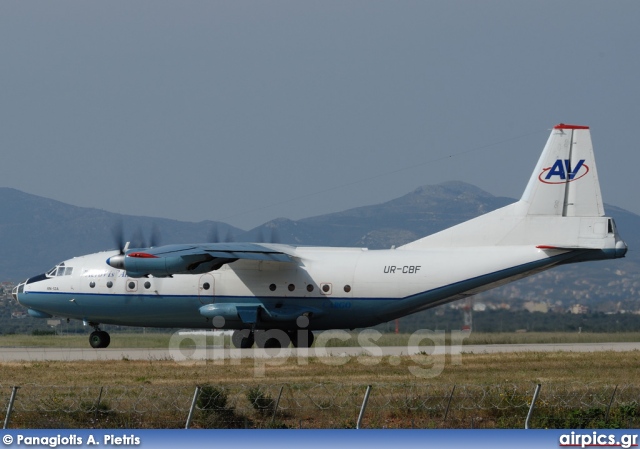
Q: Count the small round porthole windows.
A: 10